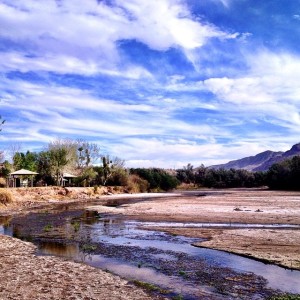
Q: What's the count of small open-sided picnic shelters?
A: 2